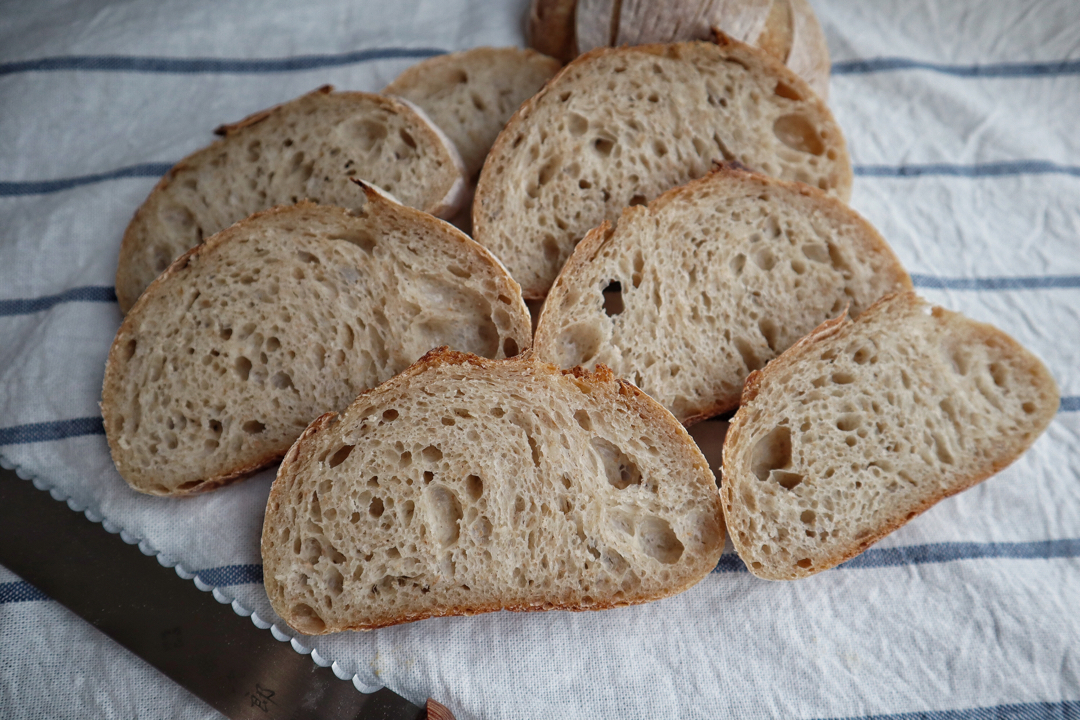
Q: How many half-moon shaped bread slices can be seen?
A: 7